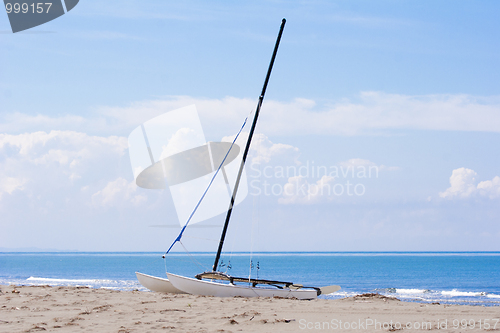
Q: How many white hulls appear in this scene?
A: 2